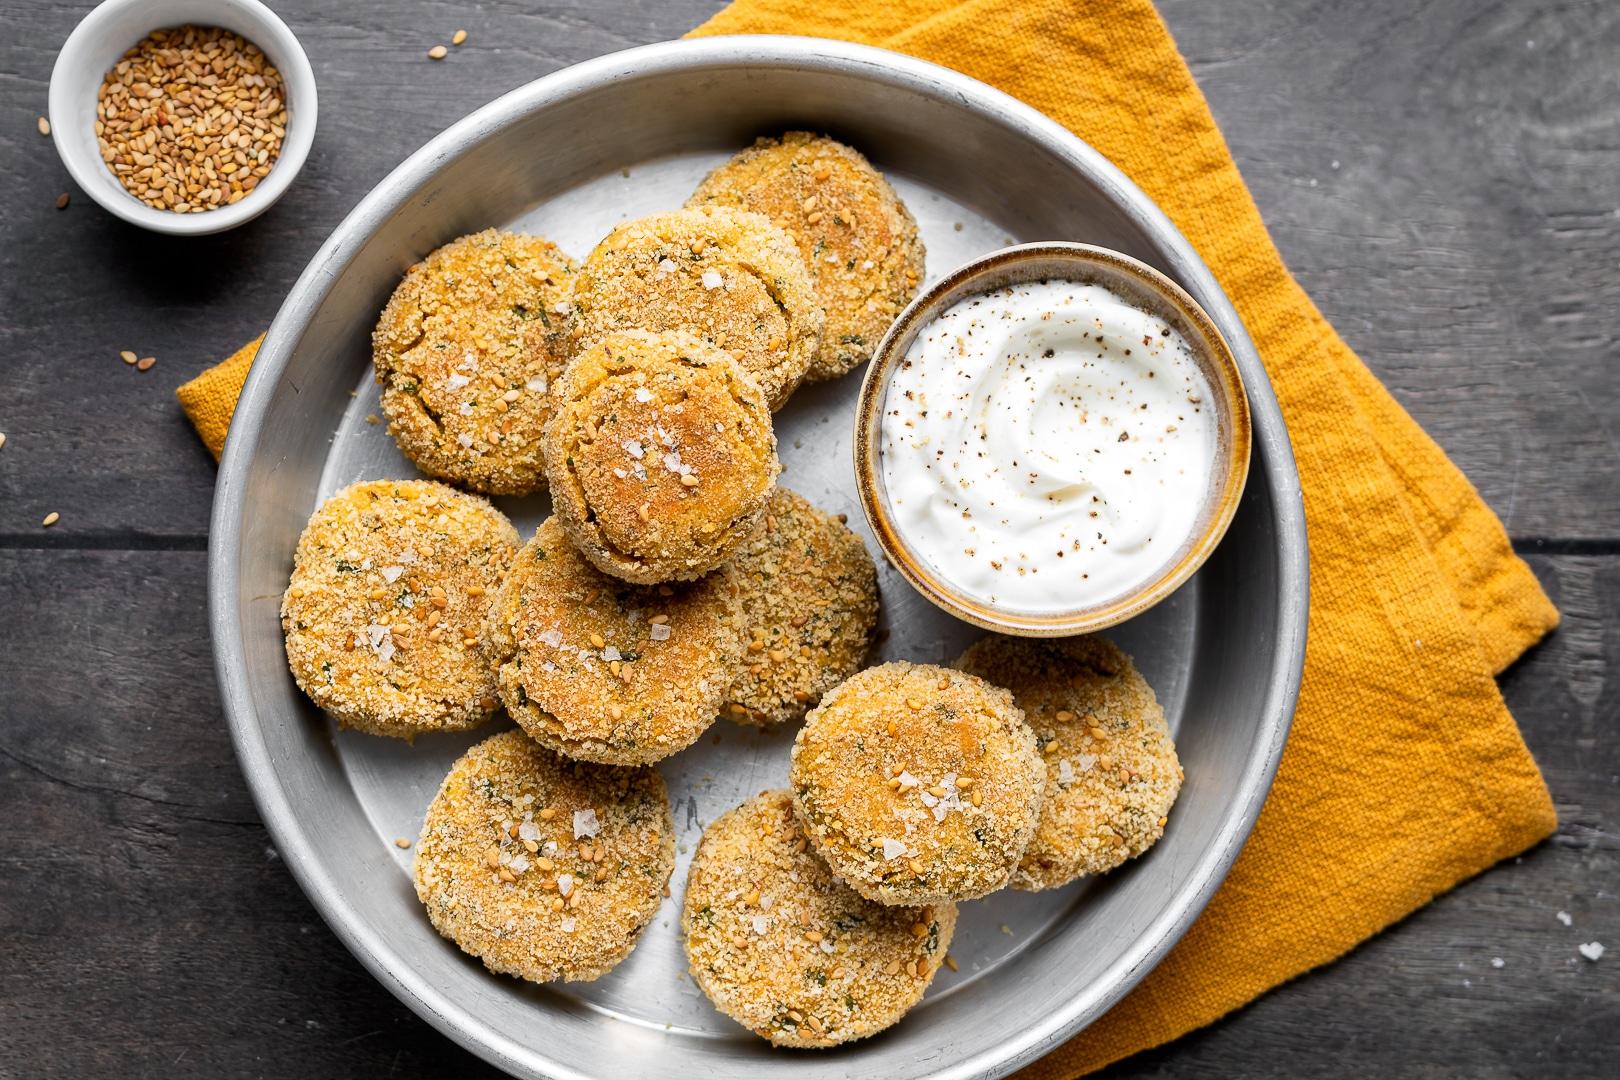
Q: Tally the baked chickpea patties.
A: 11